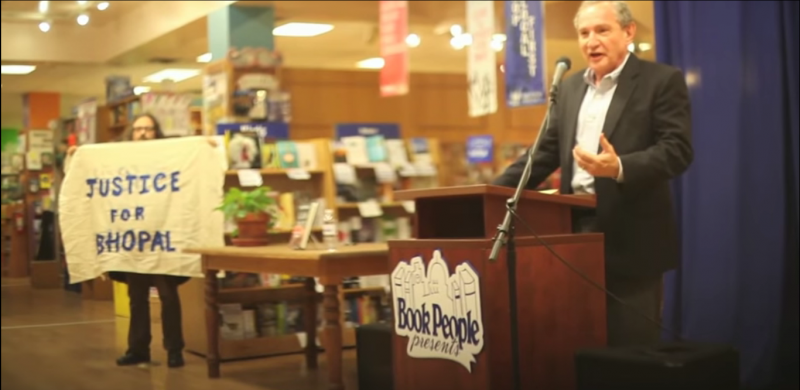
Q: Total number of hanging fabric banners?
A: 3